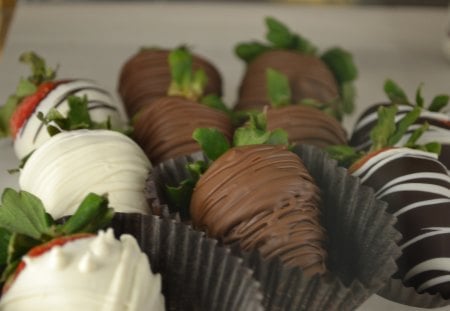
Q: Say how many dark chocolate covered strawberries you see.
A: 2